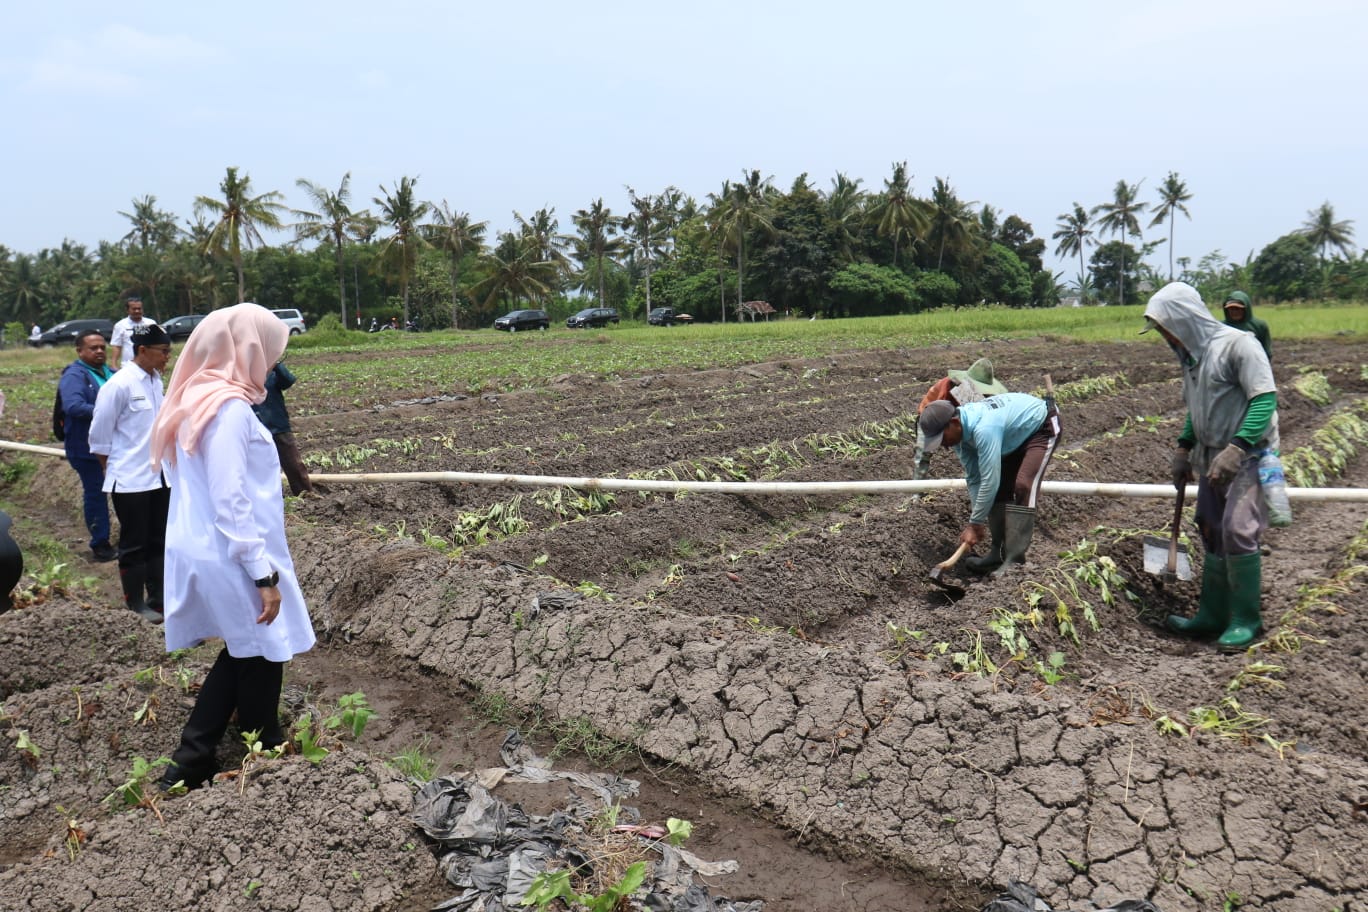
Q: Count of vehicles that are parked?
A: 6